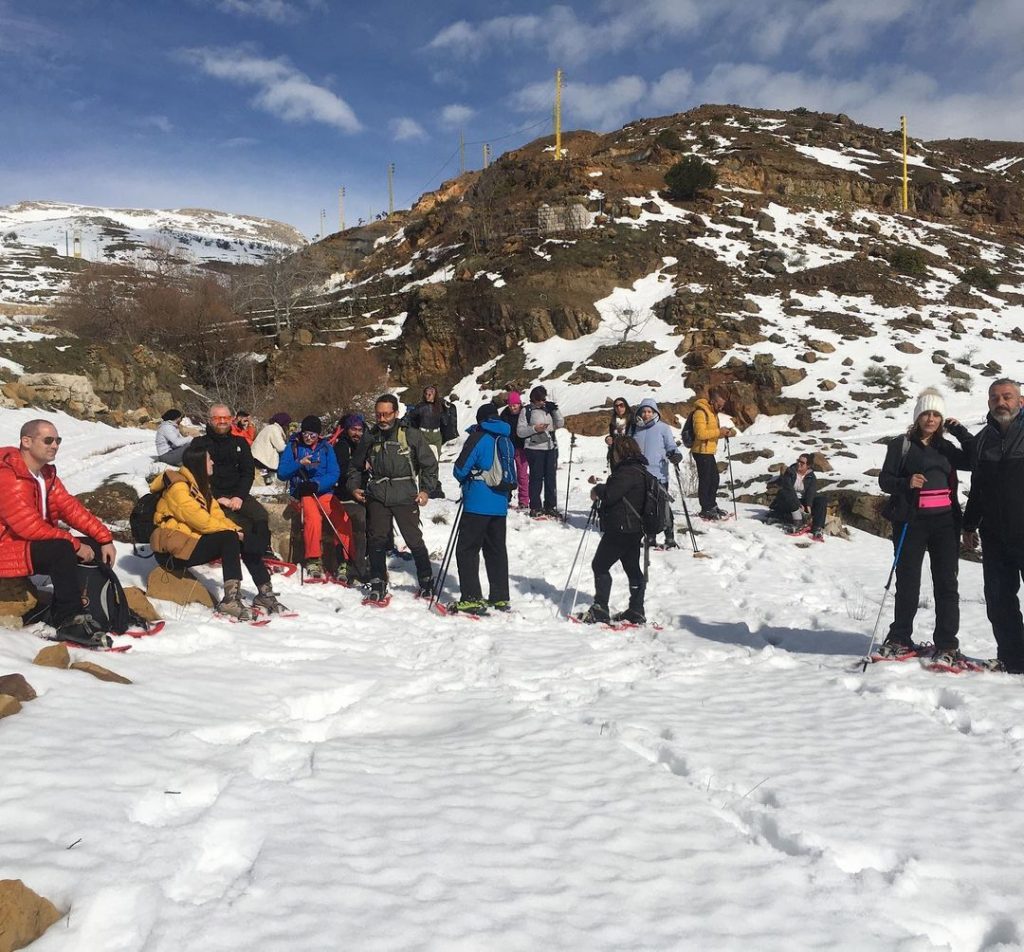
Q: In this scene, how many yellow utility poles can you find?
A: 2